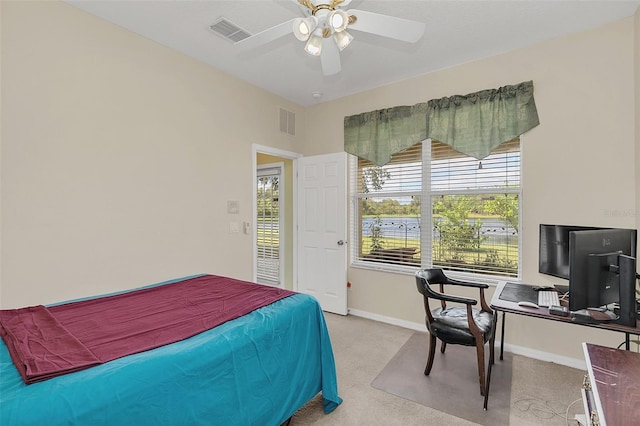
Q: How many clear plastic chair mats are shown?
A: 1